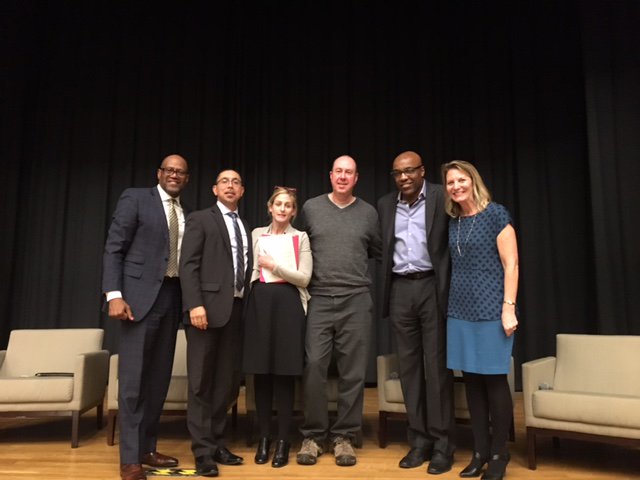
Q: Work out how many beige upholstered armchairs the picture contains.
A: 5